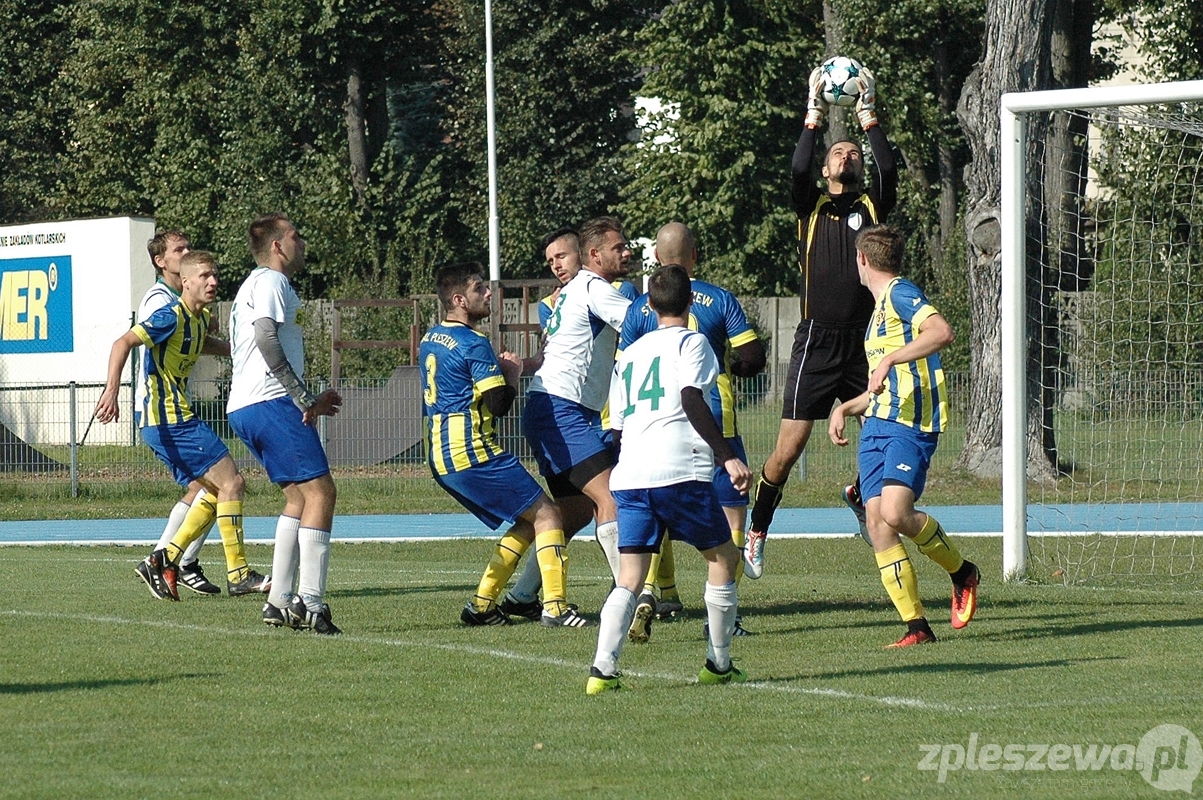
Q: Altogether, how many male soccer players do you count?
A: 10